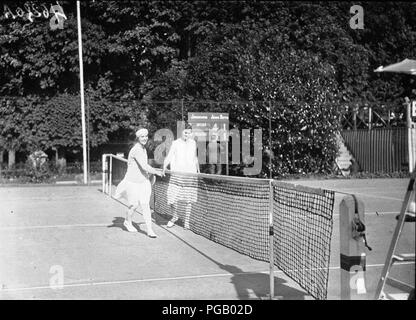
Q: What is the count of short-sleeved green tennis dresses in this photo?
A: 0